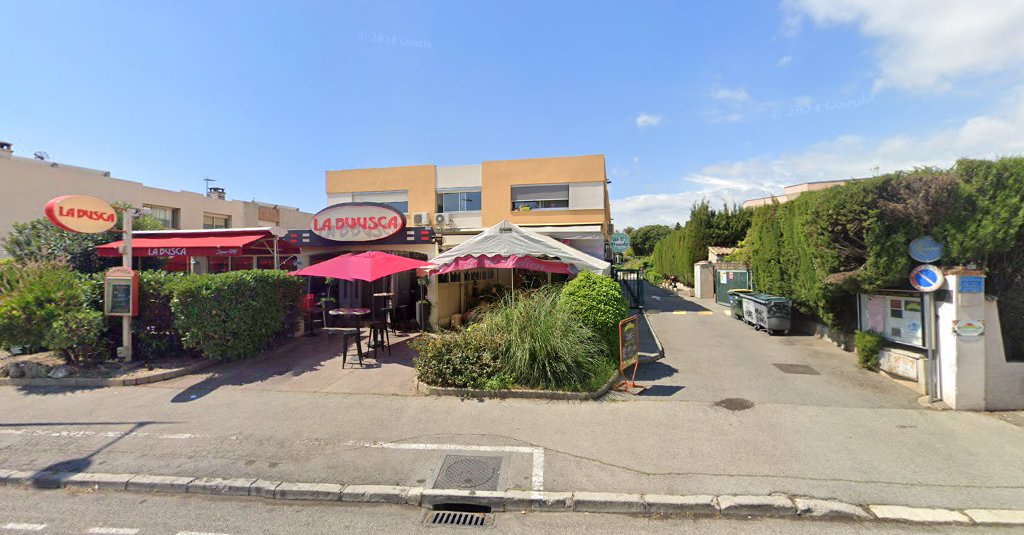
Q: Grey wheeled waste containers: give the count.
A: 2